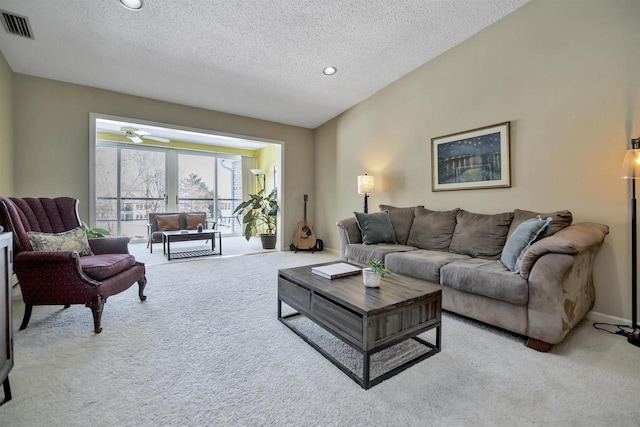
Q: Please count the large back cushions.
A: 4